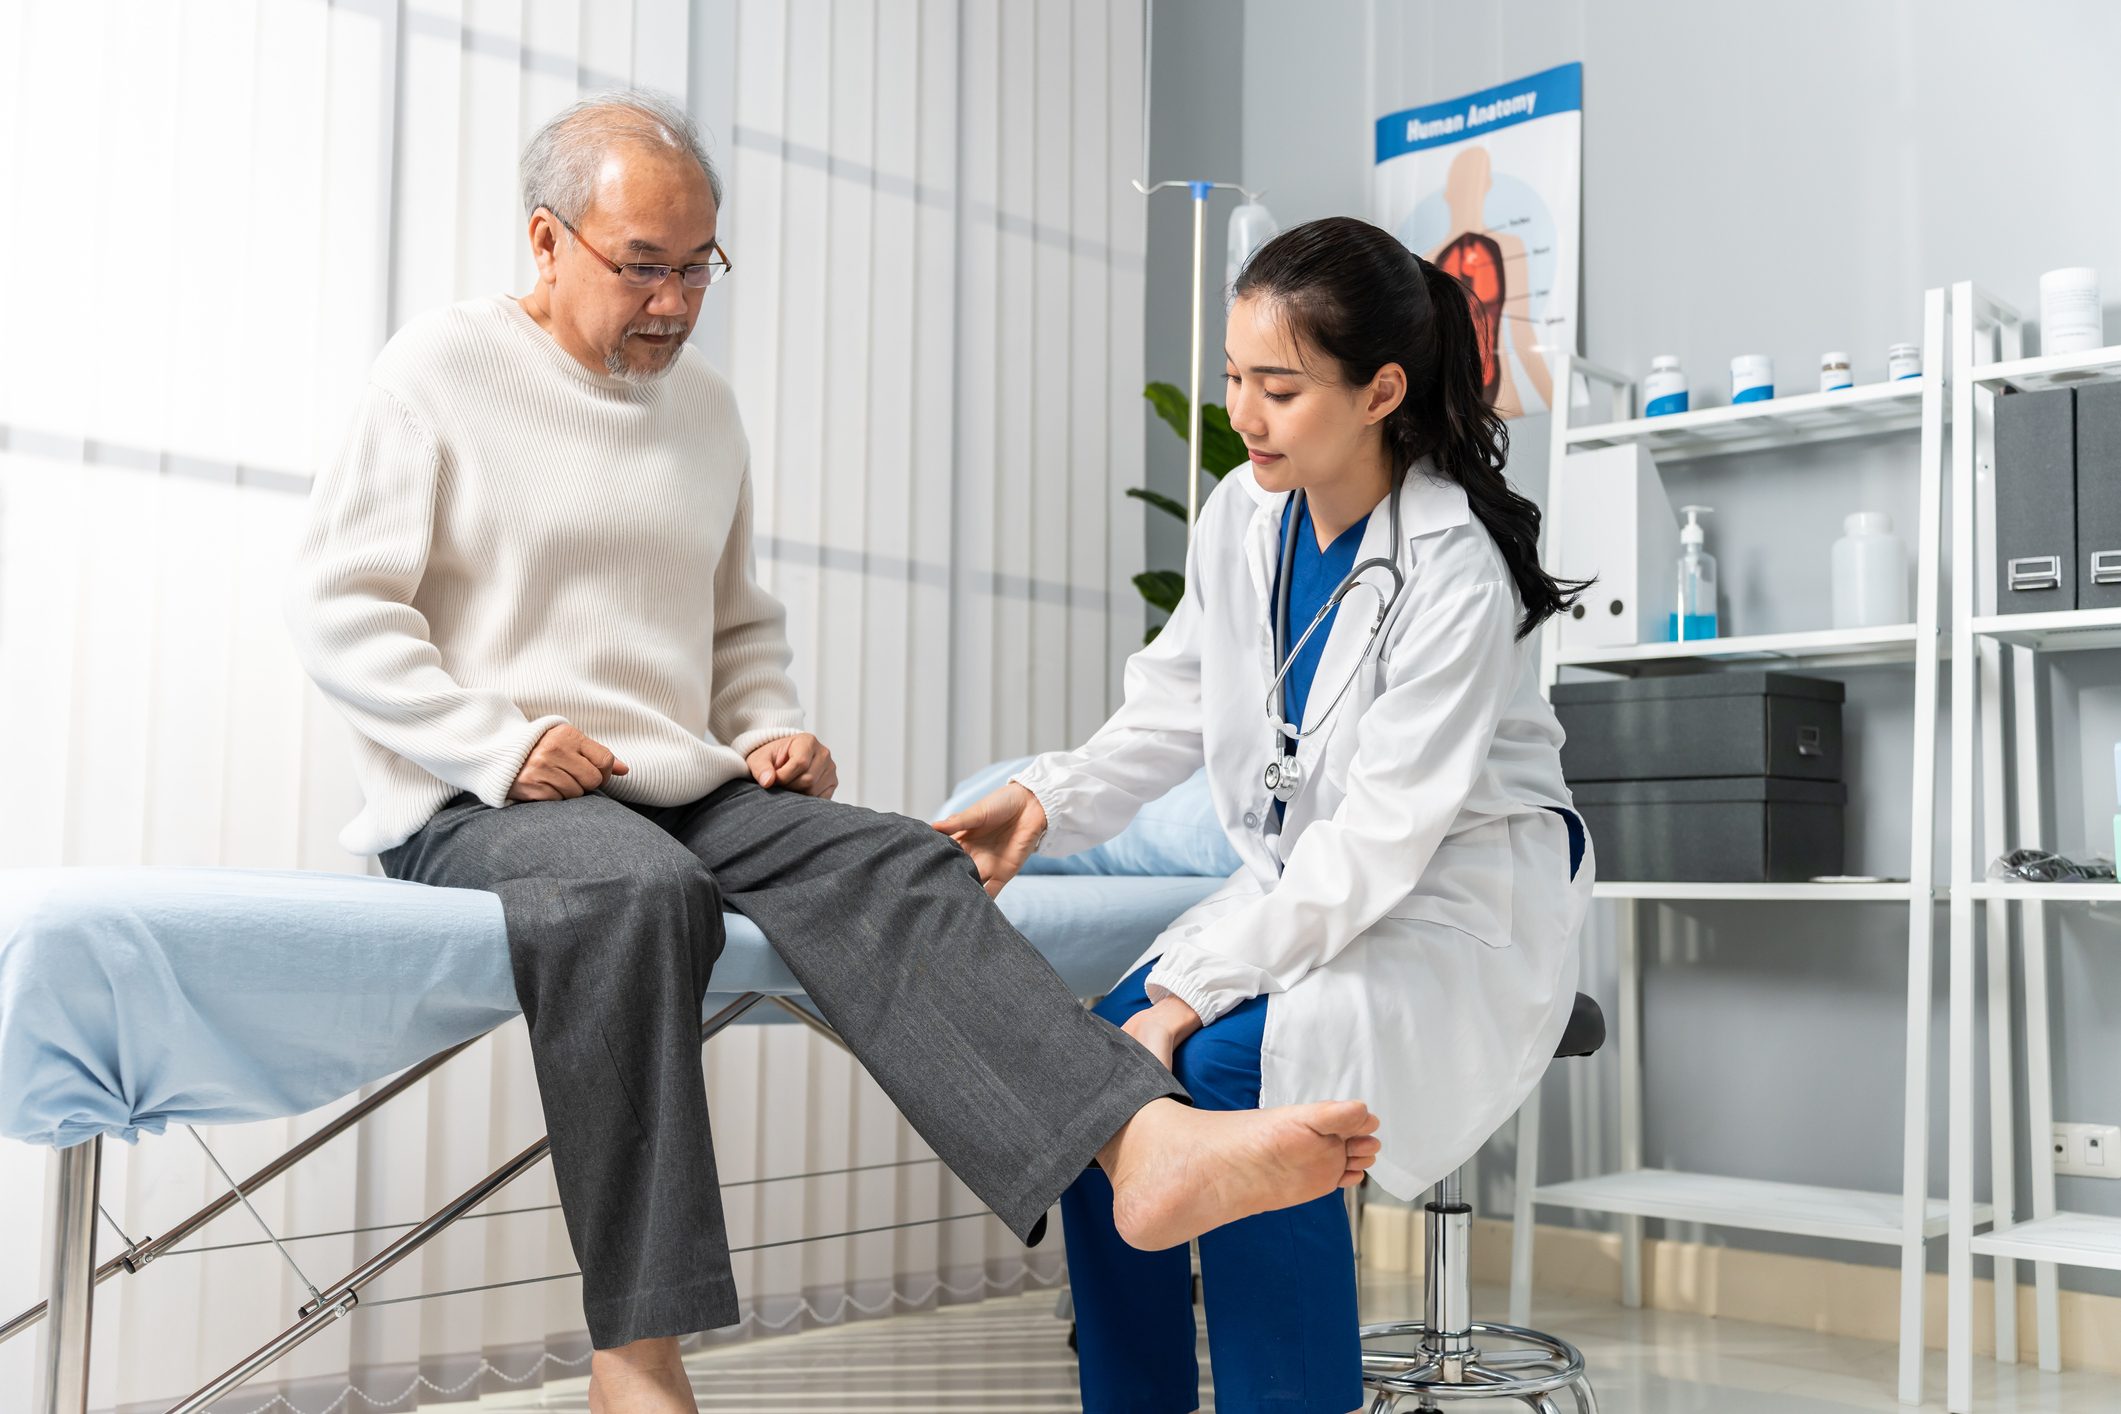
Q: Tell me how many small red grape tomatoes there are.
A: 0